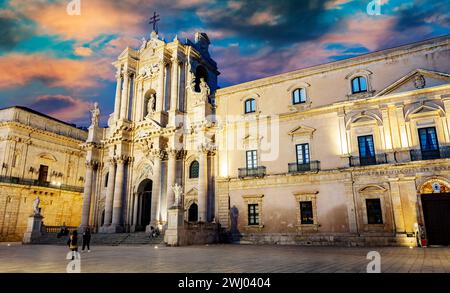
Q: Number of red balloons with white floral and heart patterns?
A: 0